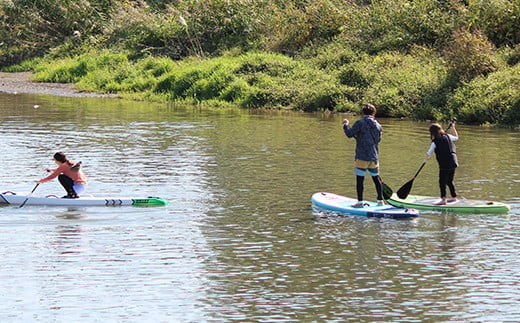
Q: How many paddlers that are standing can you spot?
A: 2